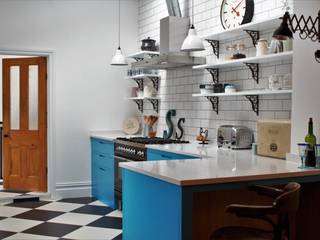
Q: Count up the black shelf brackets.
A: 12